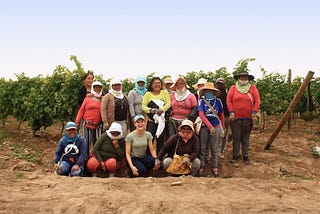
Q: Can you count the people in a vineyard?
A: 15